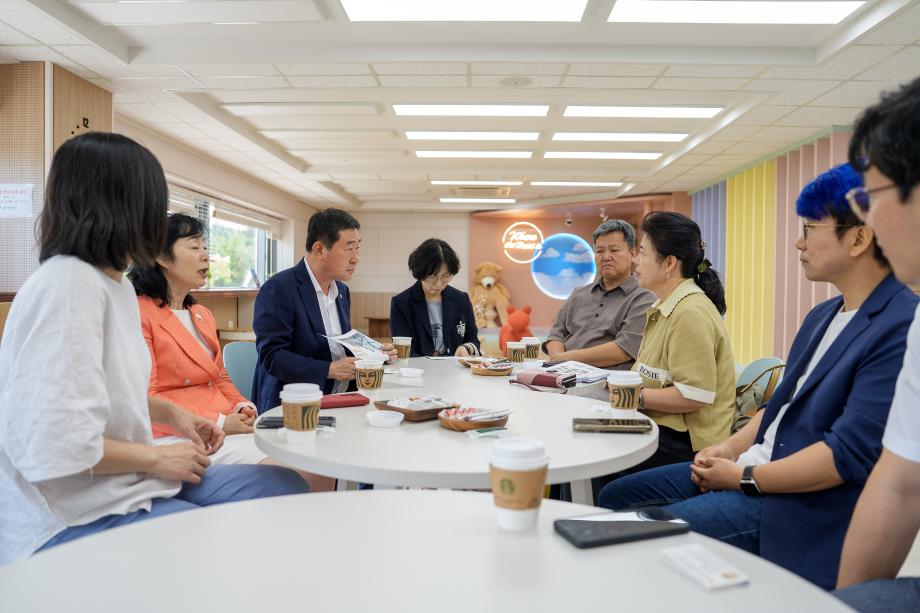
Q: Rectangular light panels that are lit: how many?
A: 11